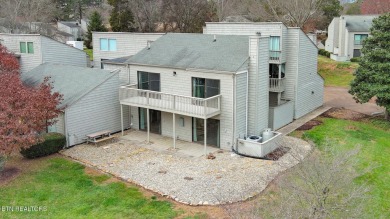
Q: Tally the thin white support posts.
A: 4